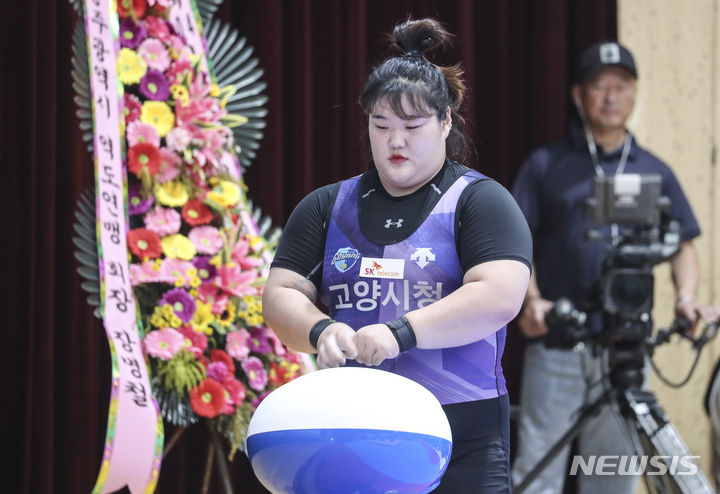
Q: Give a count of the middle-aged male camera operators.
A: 1